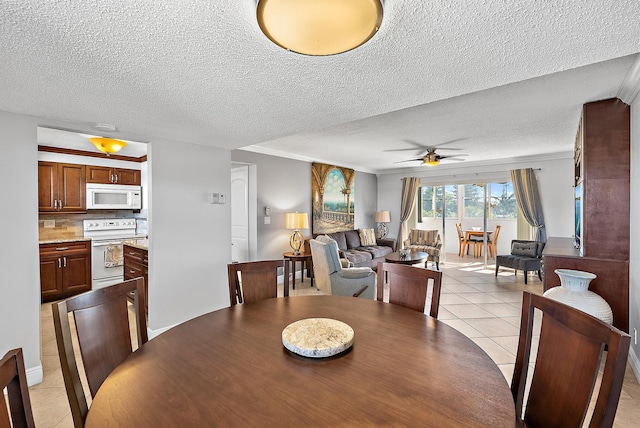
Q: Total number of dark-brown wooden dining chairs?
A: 5